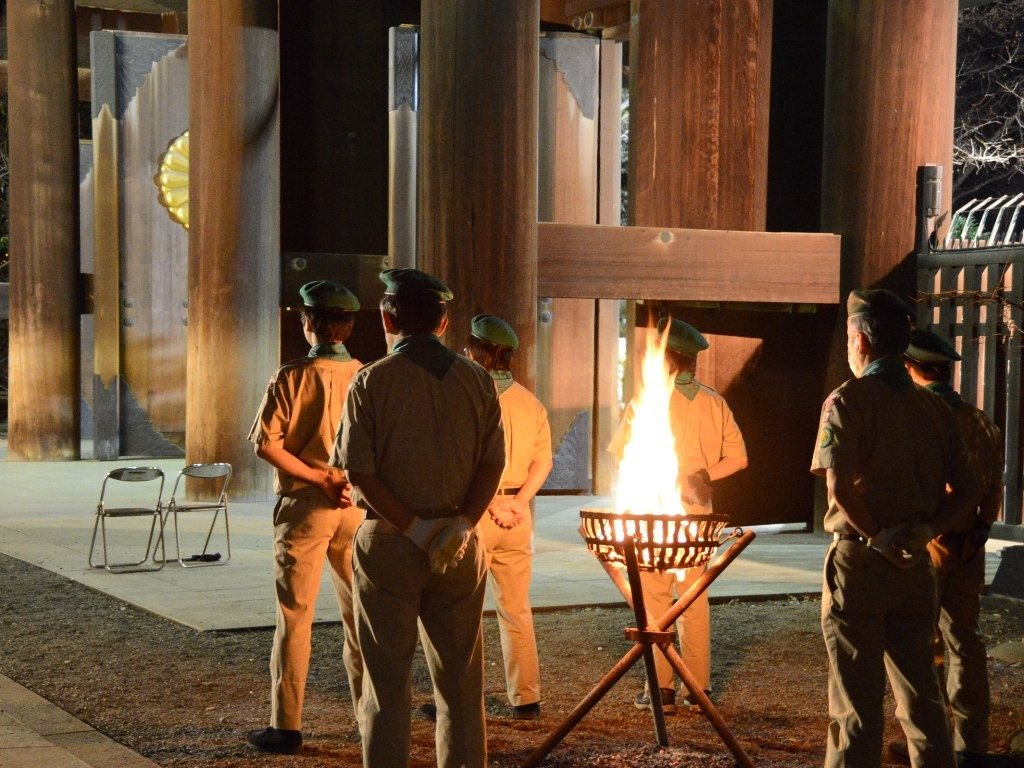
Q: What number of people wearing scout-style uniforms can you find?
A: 6